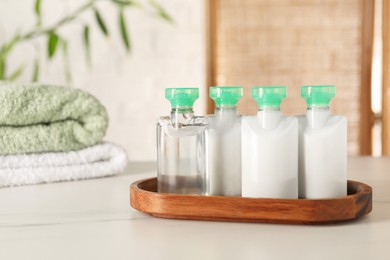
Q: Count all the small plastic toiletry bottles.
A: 4